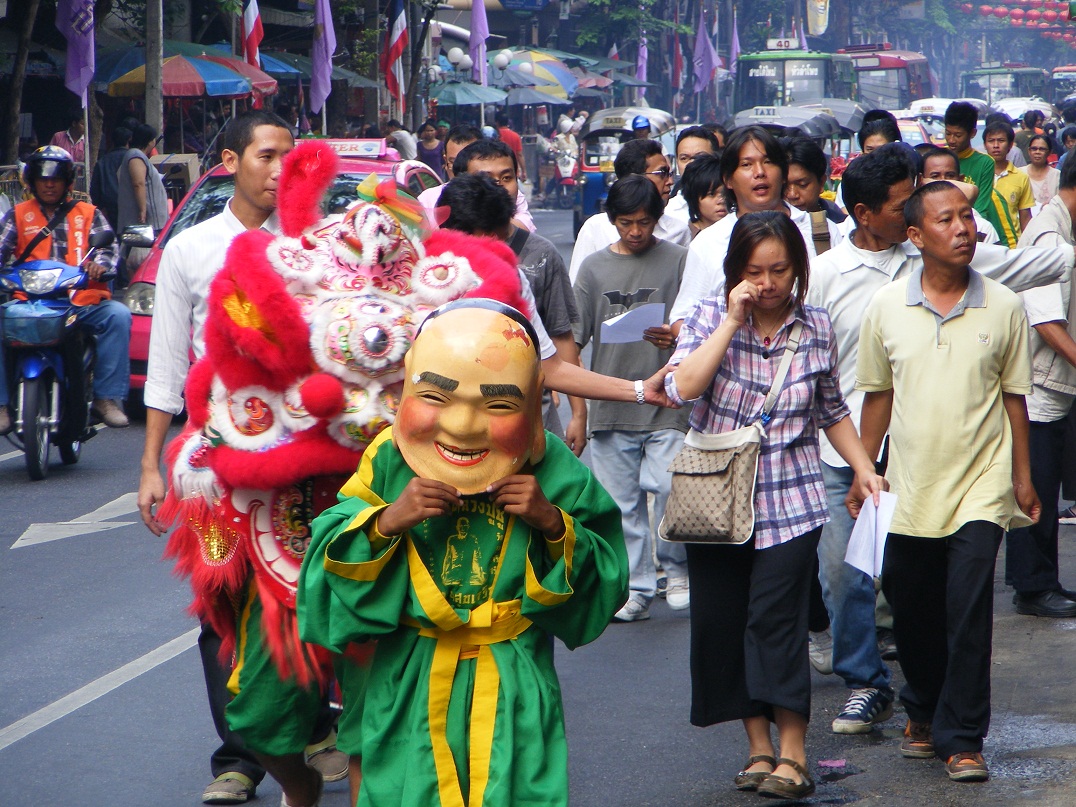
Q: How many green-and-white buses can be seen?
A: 2